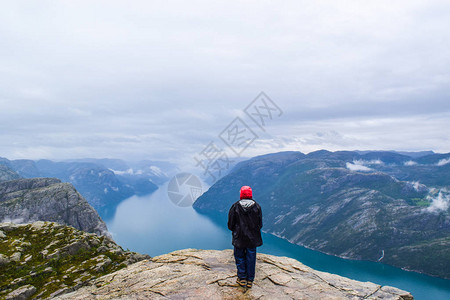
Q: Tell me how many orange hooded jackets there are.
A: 0